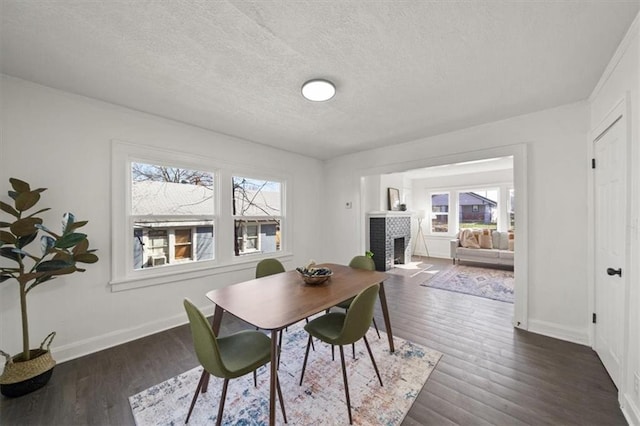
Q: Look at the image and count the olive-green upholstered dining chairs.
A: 4